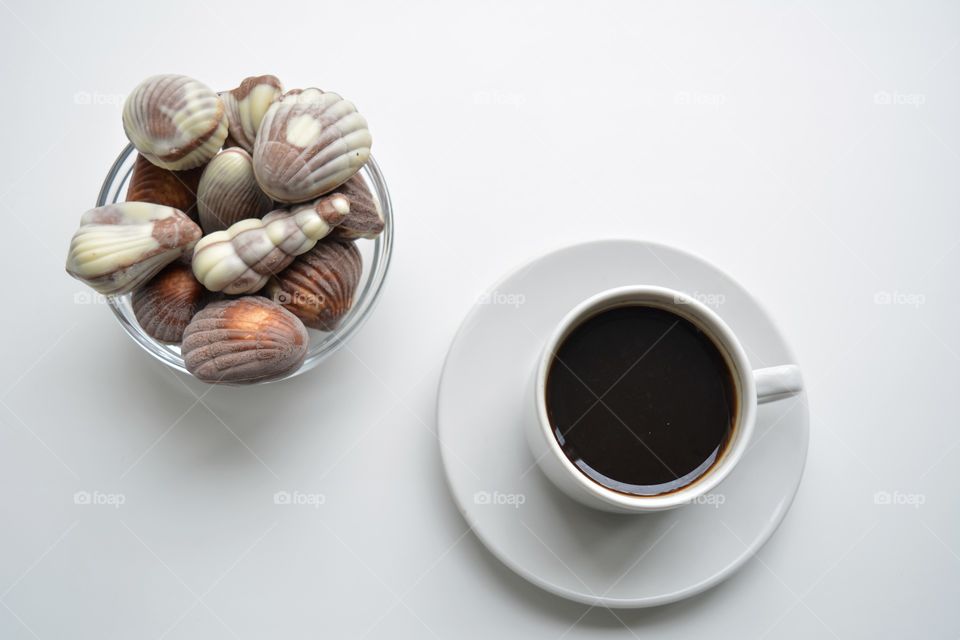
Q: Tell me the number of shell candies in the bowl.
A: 11